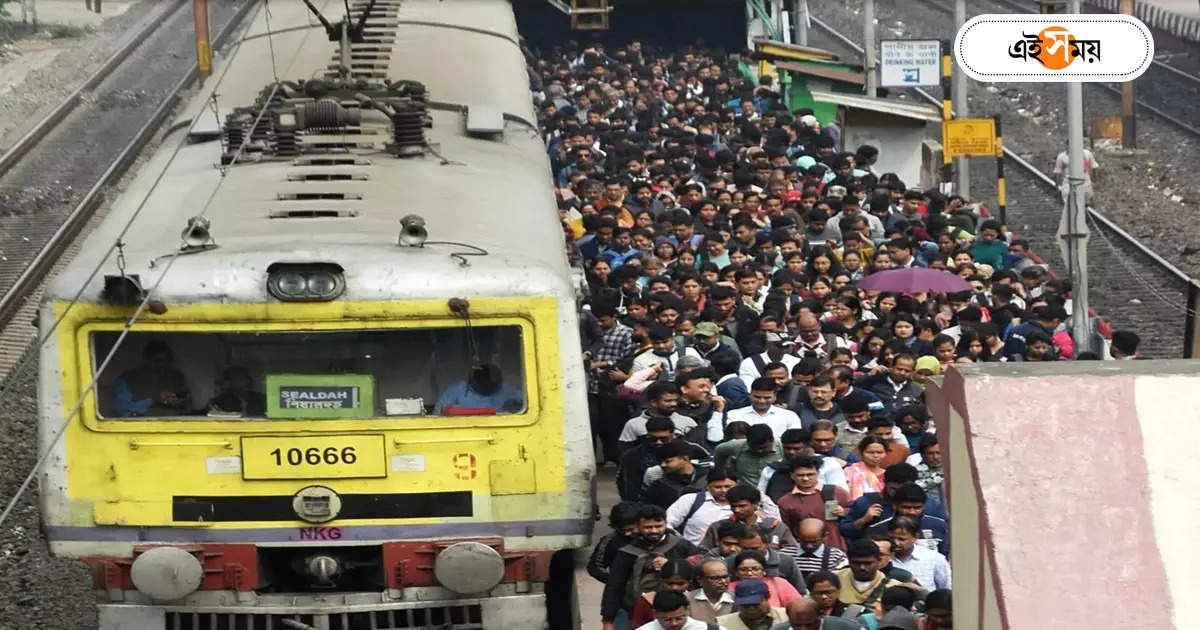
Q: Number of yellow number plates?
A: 1